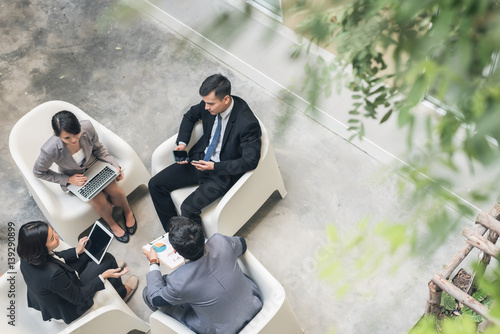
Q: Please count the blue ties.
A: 1